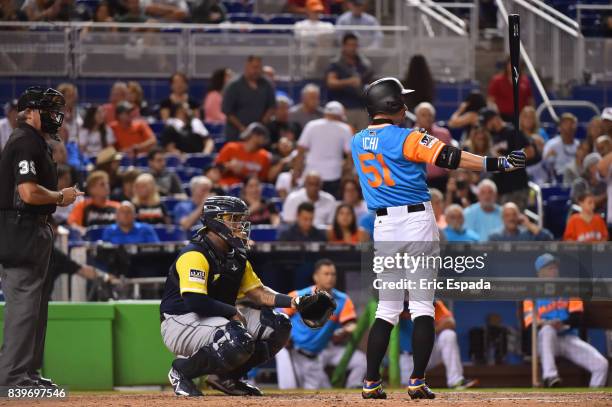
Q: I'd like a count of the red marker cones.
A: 0